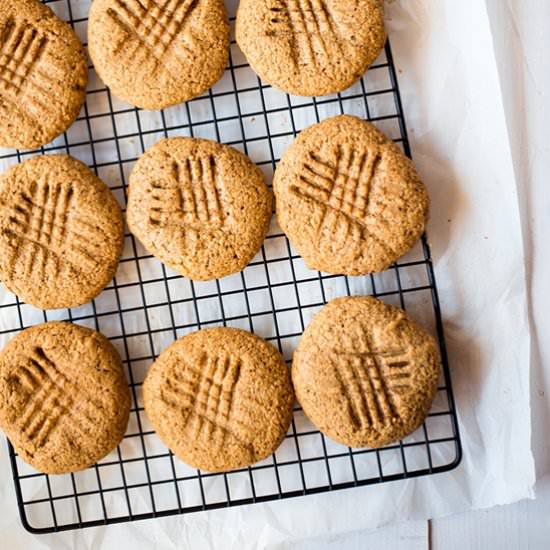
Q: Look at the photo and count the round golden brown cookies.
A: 9